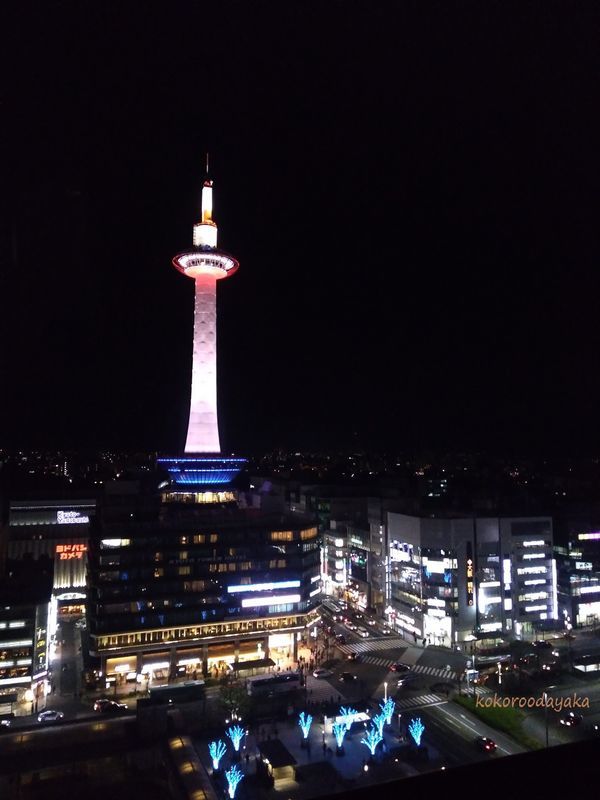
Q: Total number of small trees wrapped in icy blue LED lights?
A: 10